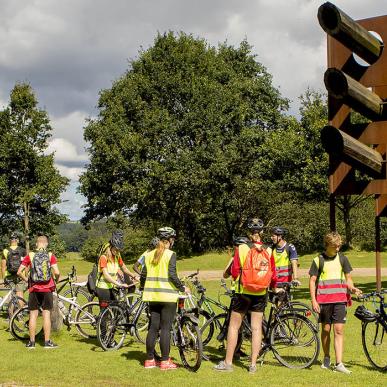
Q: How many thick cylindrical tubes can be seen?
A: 3